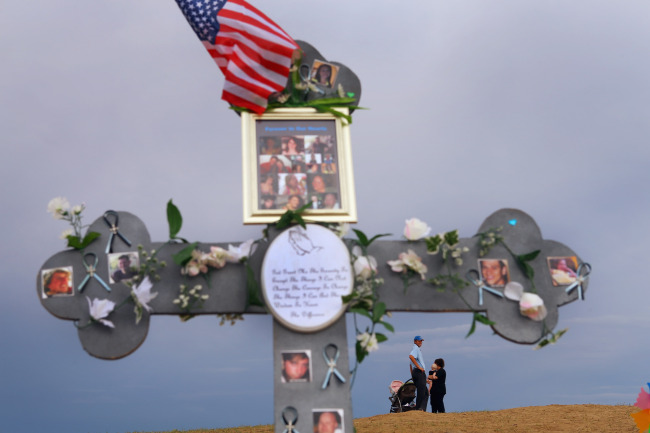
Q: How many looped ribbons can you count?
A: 7